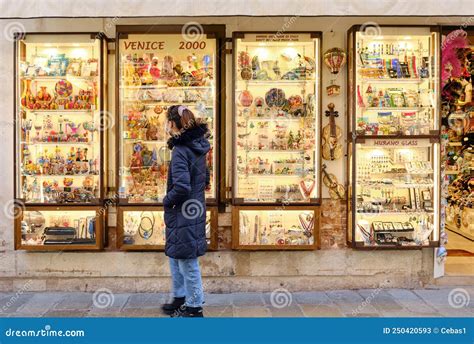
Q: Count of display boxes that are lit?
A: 8